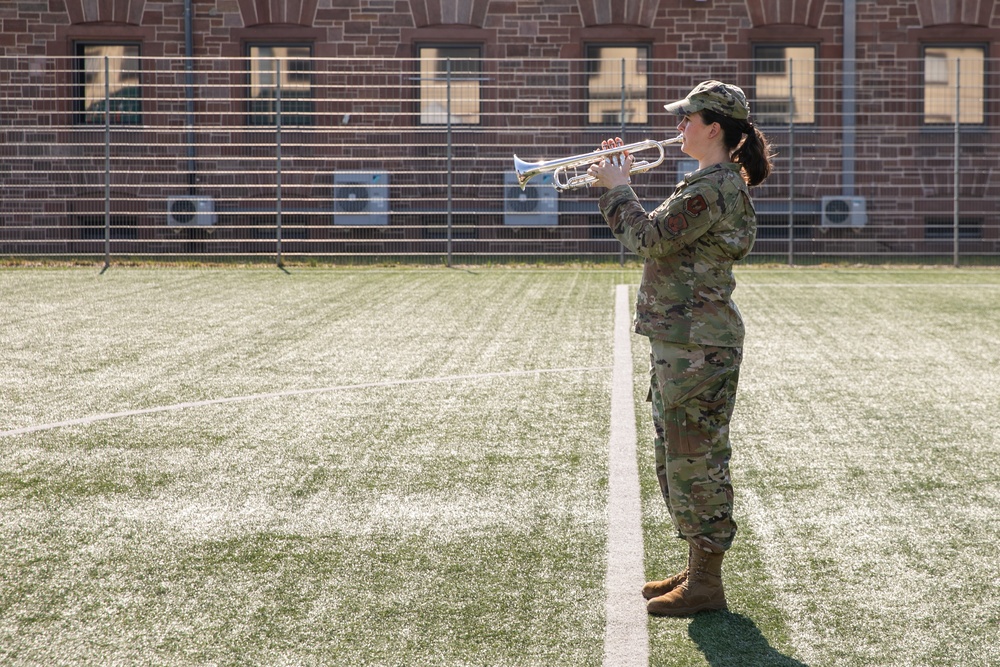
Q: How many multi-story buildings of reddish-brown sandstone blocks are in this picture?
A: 1